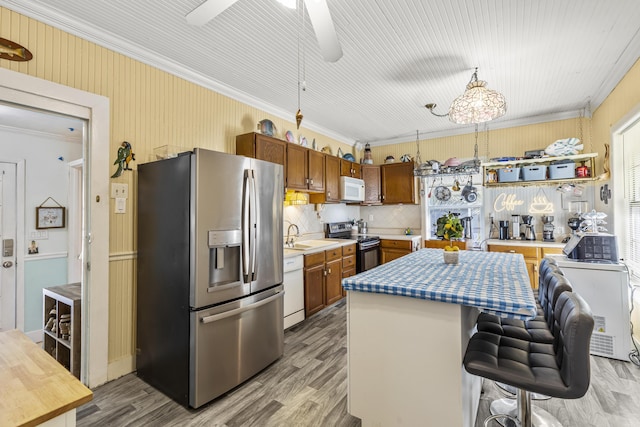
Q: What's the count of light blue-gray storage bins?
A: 3